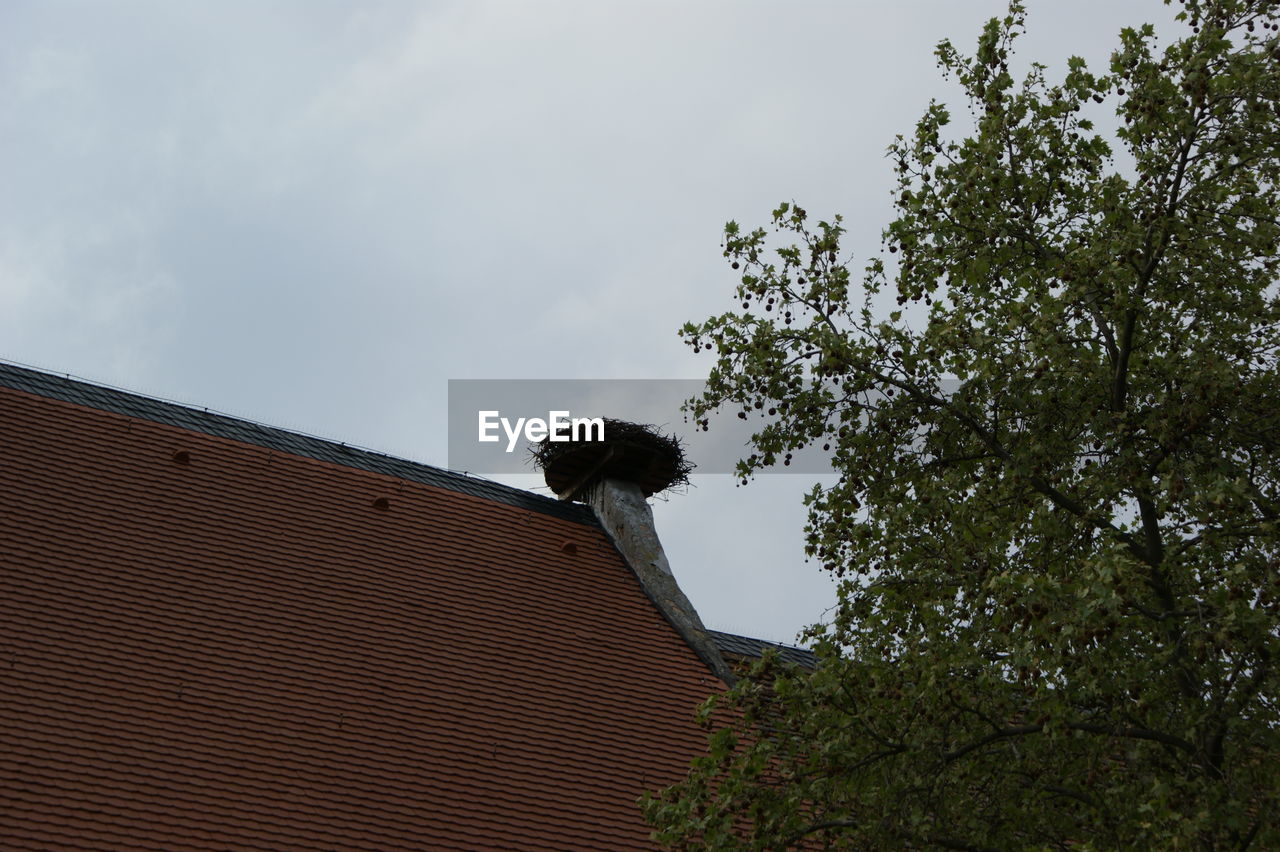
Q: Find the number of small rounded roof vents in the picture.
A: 3